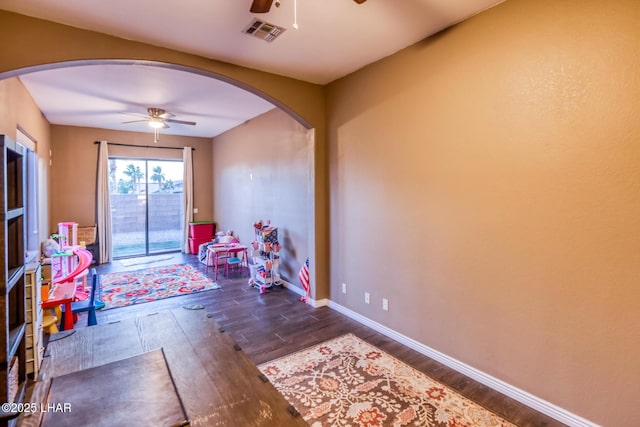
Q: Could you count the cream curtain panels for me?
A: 2